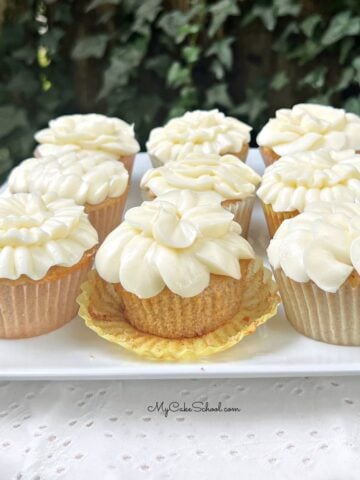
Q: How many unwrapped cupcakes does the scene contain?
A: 1